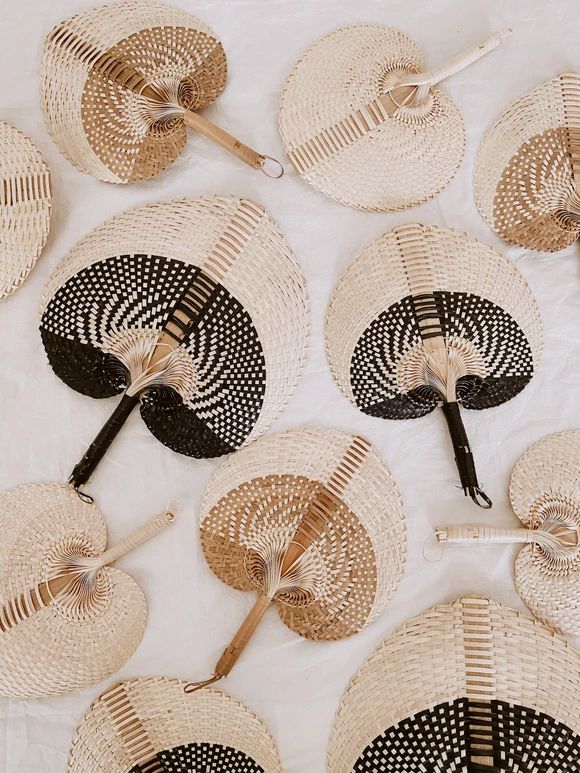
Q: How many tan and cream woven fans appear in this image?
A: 3